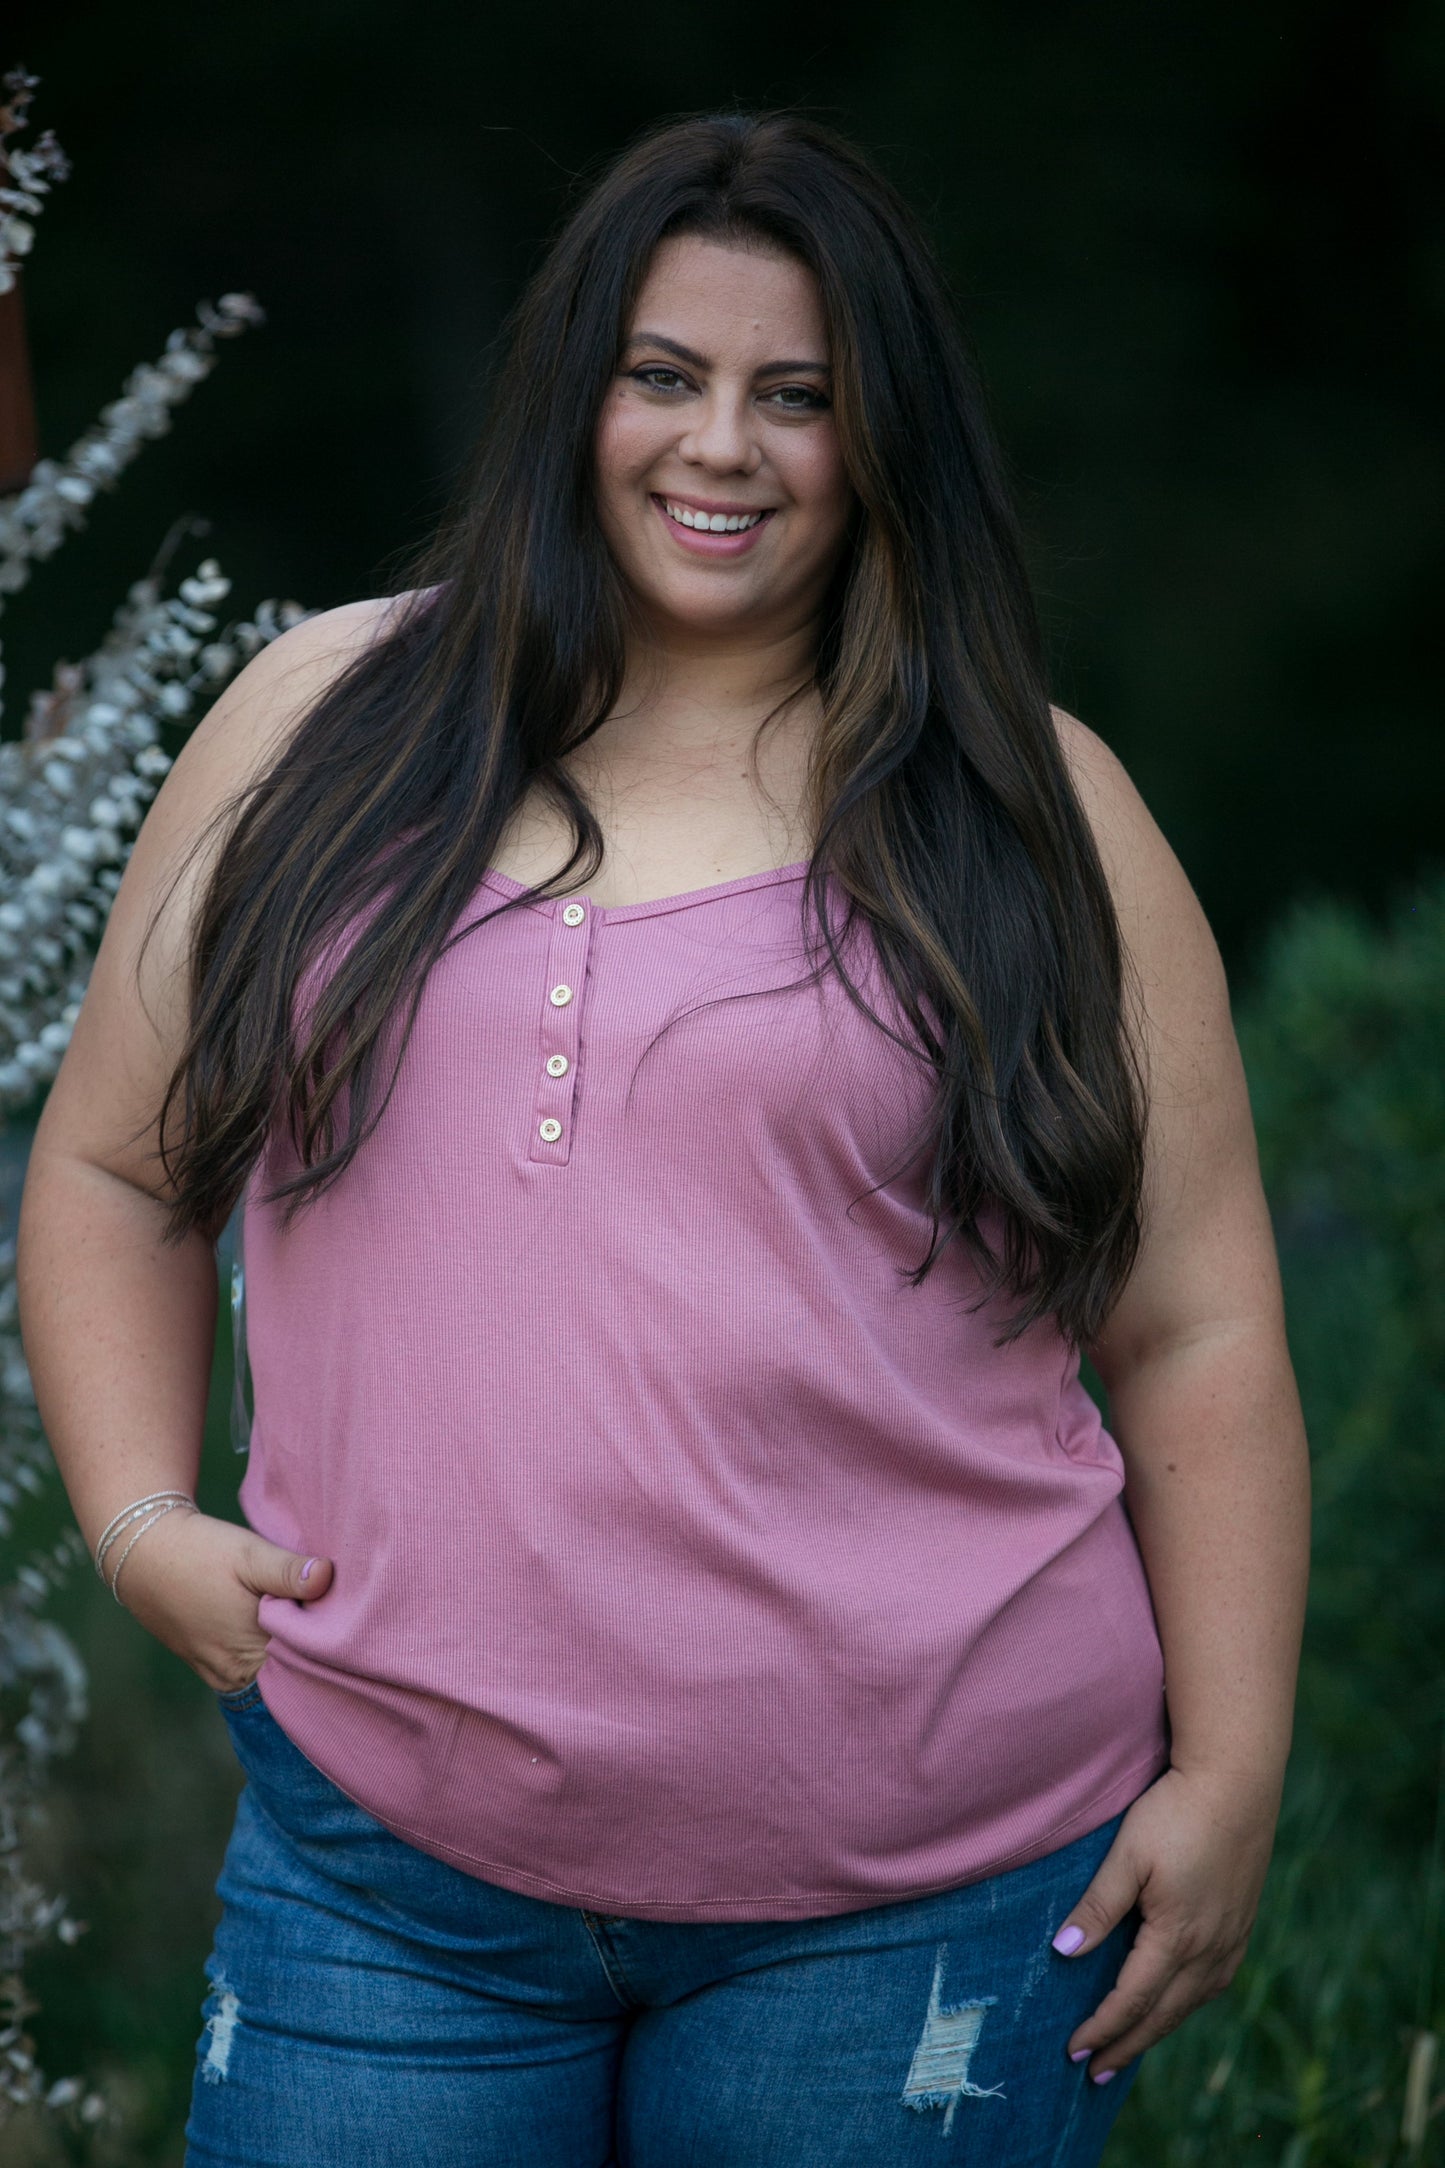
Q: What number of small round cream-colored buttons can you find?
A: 4